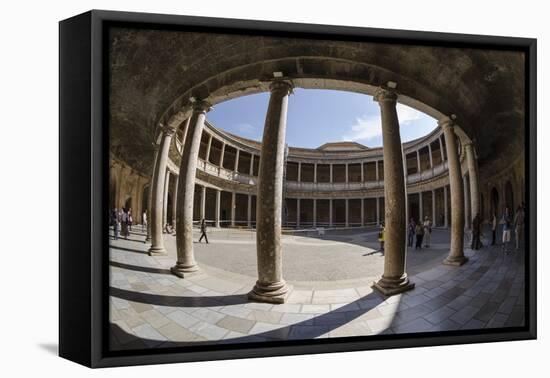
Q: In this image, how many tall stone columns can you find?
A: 6